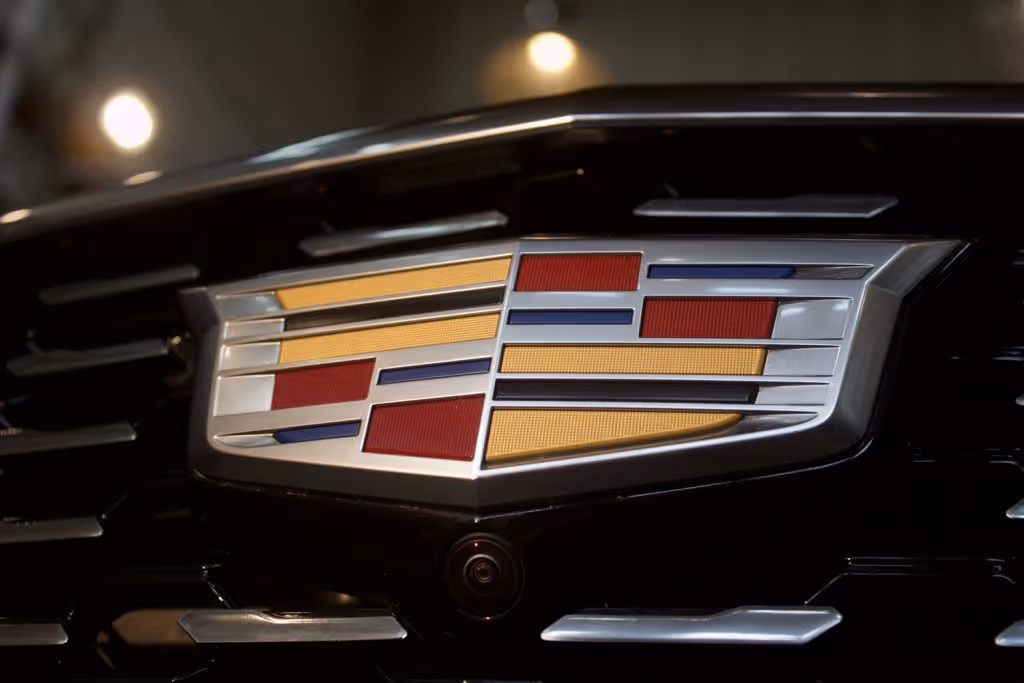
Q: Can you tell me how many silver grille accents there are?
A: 12